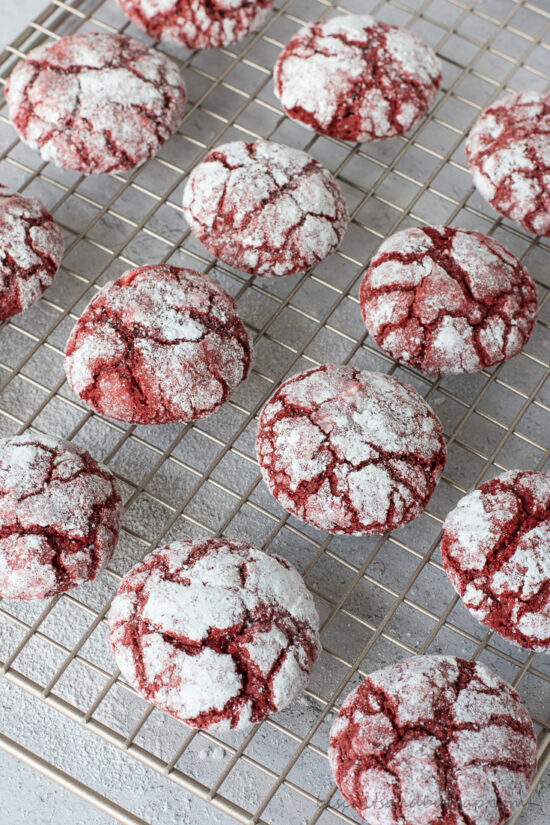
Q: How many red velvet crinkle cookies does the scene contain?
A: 13